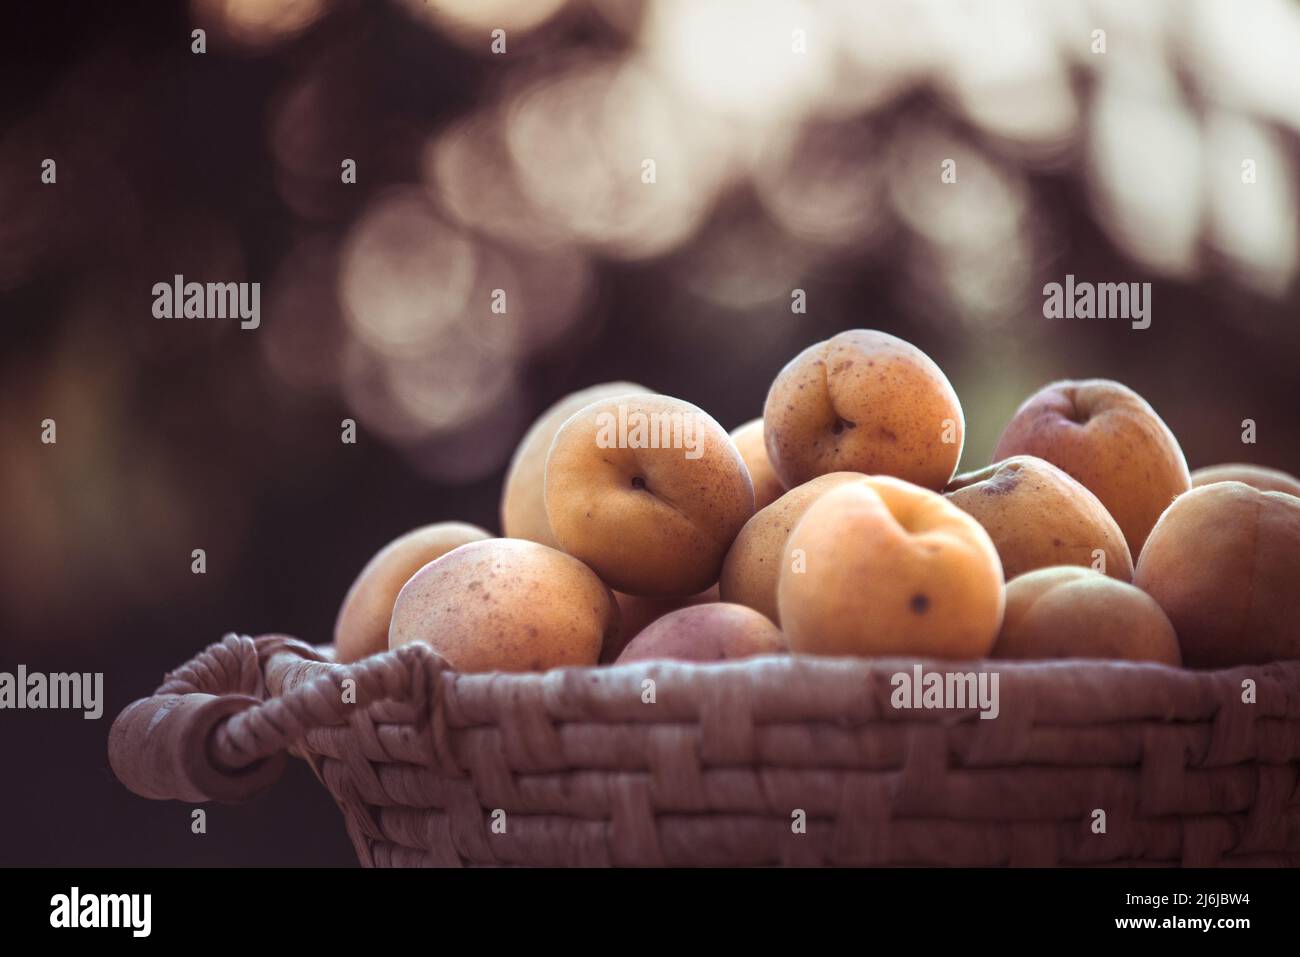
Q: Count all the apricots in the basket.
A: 15